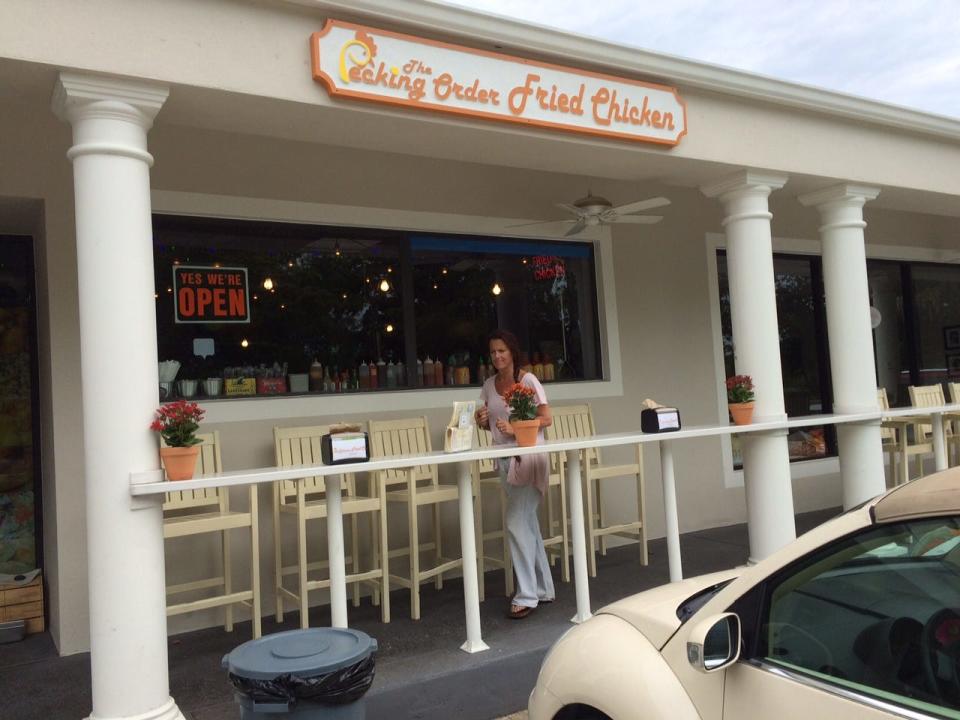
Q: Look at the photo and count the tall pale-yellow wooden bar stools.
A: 8